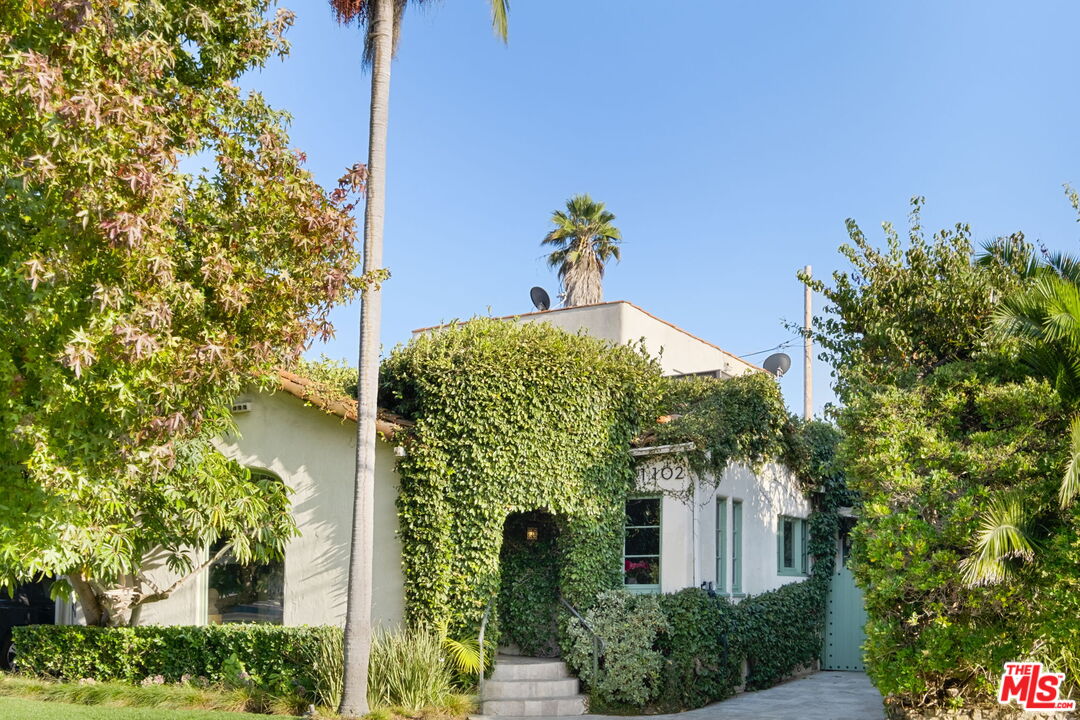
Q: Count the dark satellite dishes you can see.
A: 2